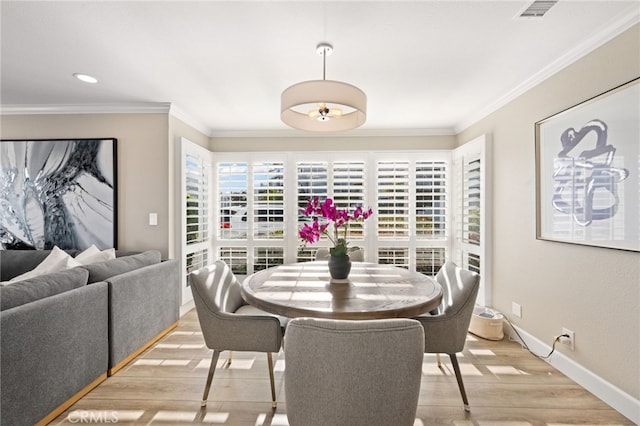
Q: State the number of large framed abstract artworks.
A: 2